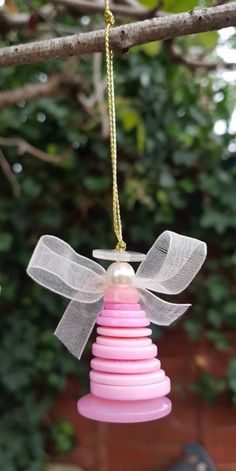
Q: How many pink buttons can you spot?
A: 11